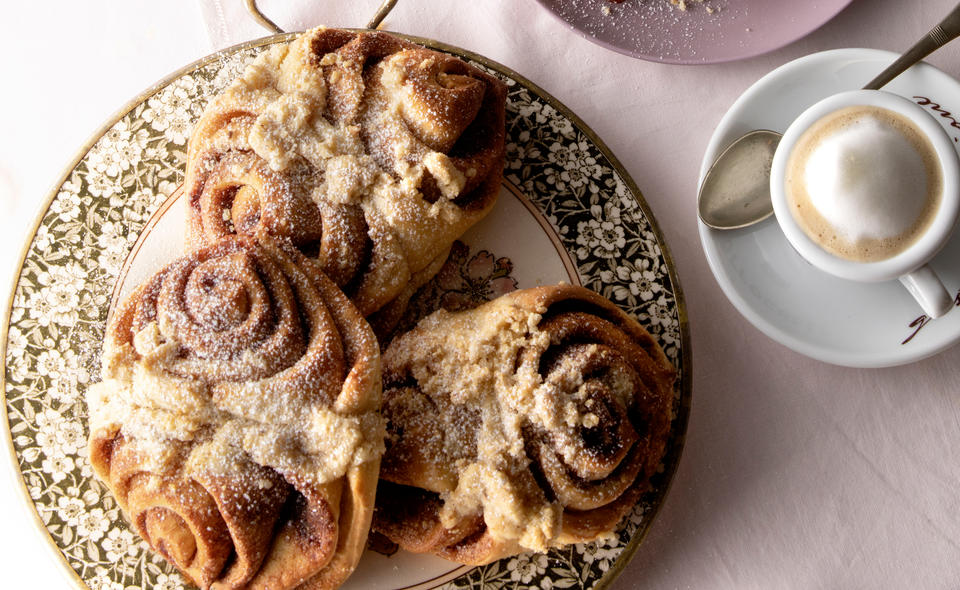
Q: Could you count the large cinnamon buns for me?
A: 3